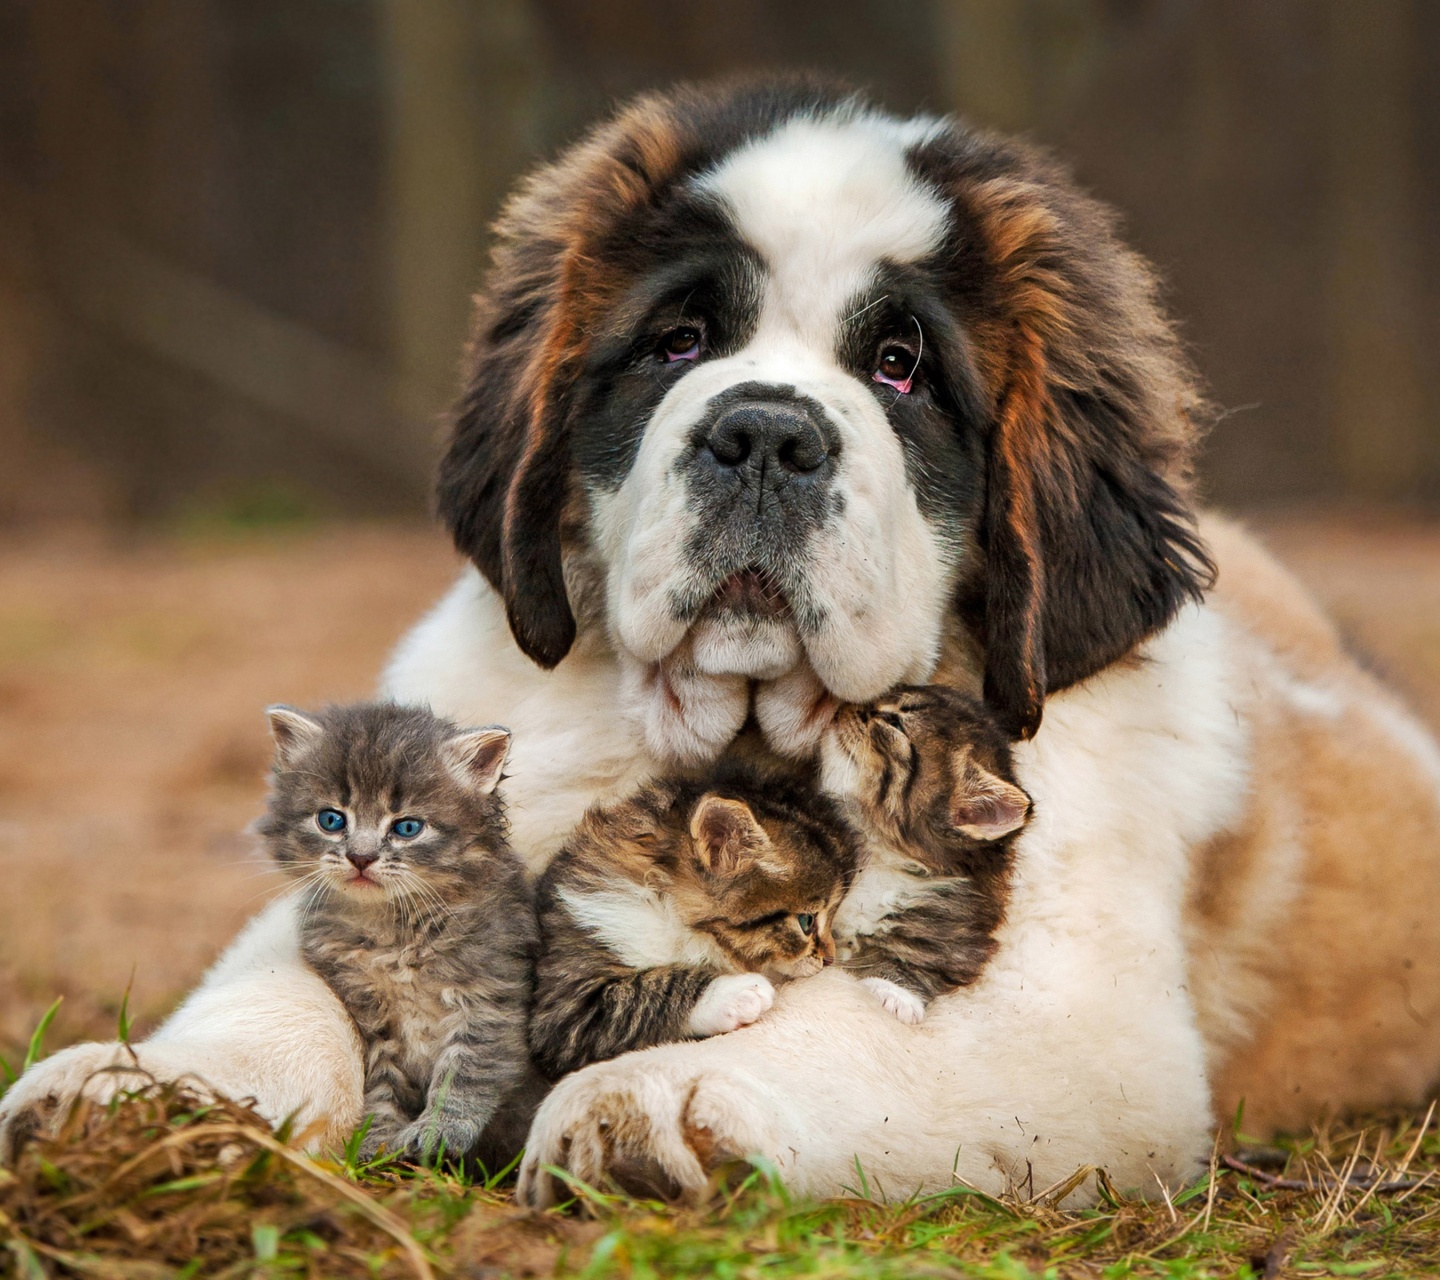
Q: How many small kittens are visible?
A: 3